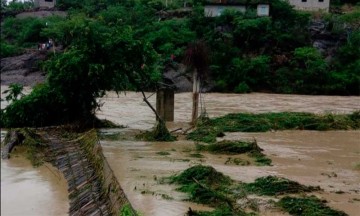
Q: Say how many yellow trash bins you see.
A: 0